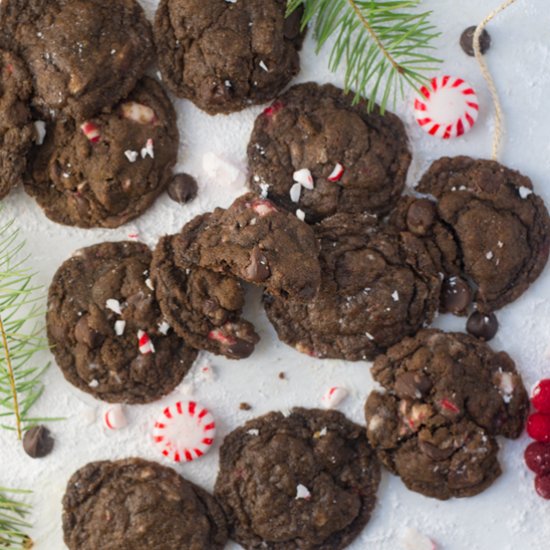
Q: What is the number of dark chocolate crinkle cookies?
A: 12